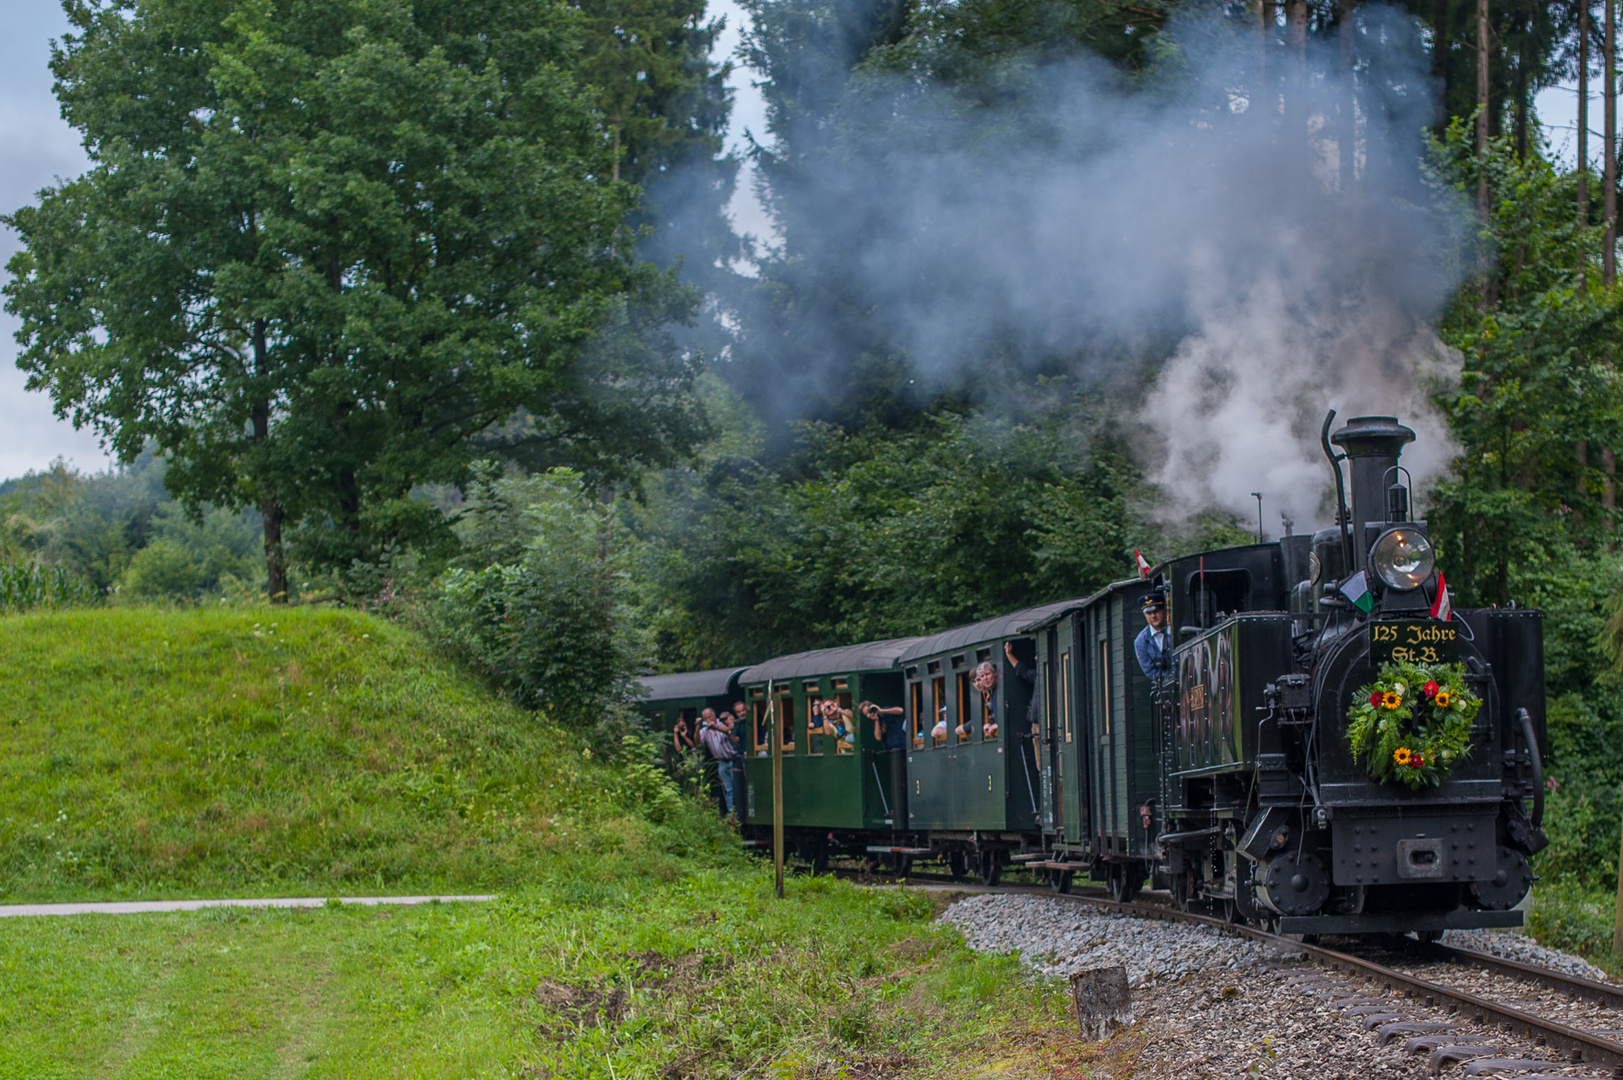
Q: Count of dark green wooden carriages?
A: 4